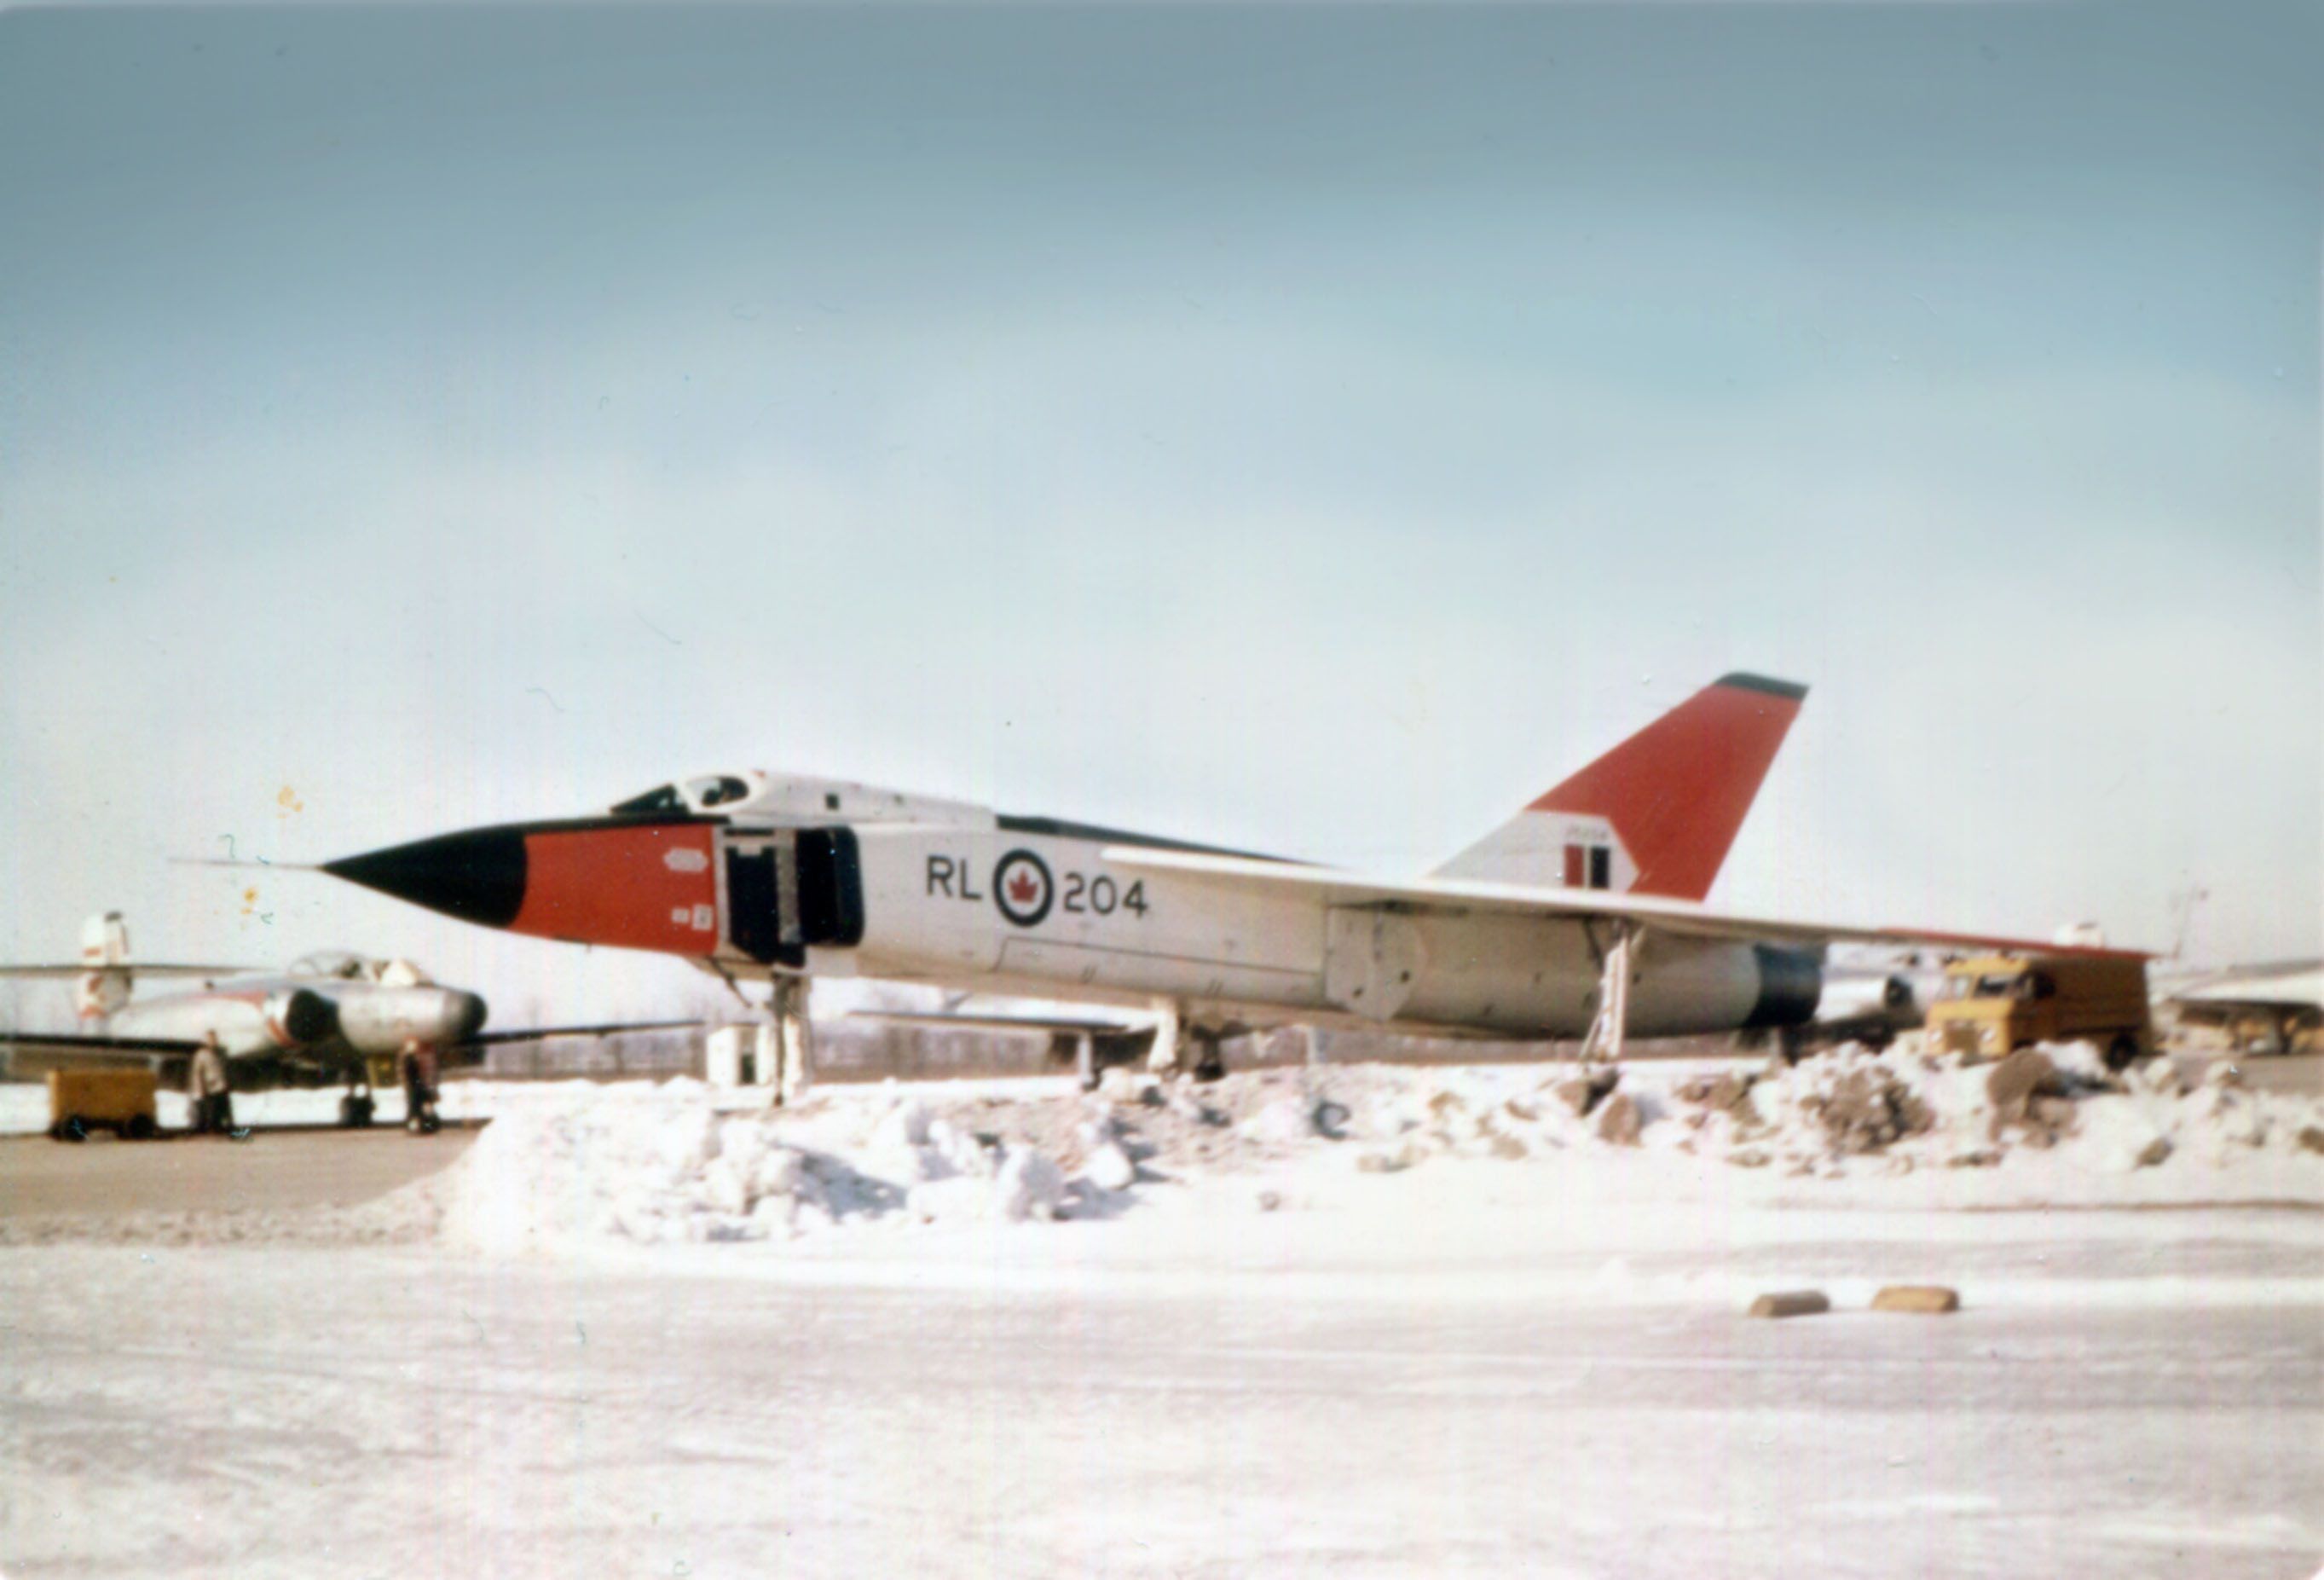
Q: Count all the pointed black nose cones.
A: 1